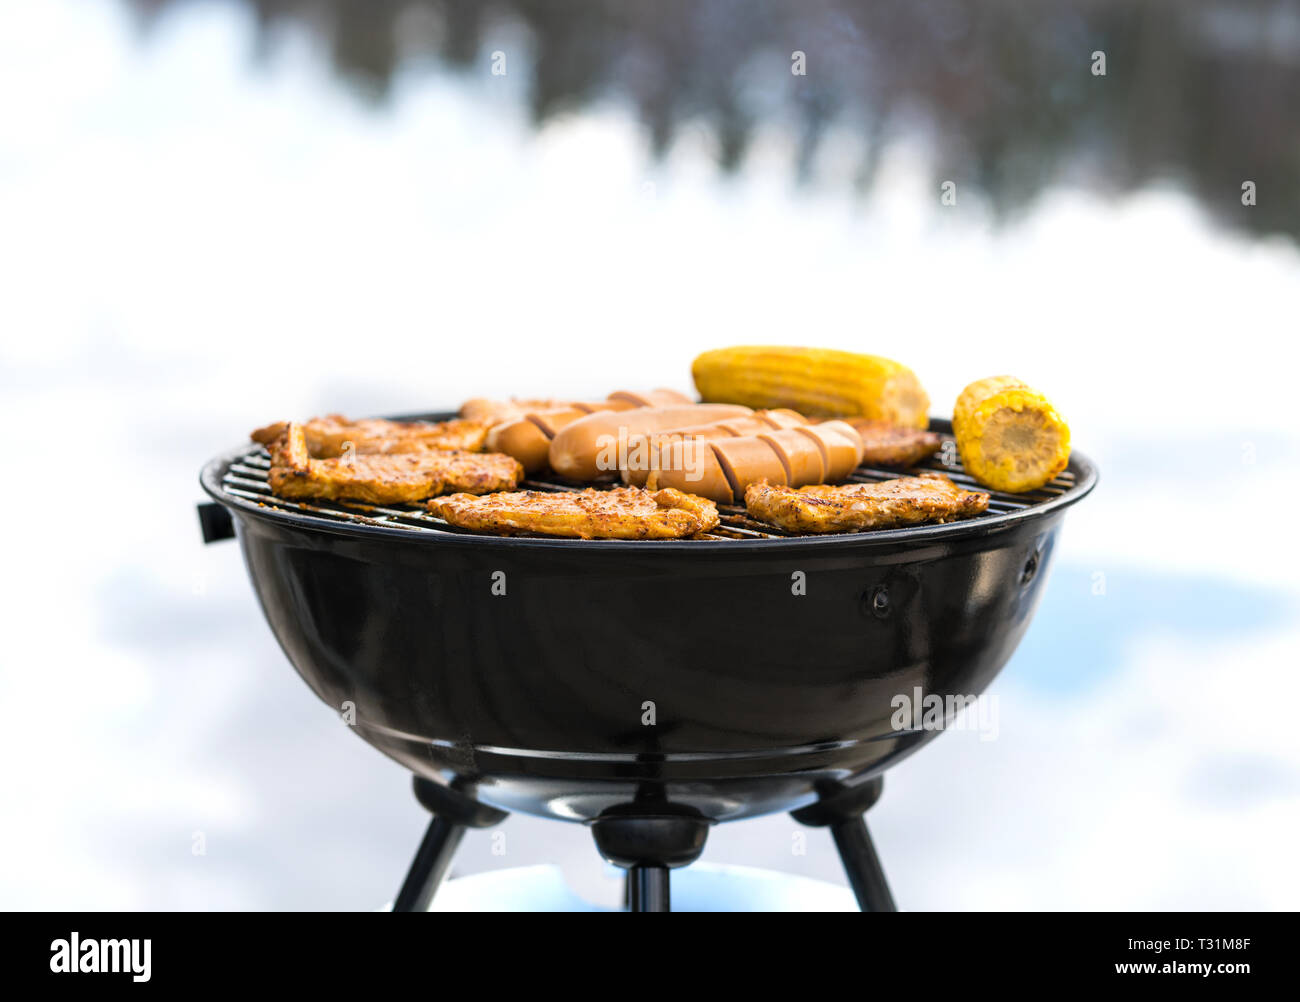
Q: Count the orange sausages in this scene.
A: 4